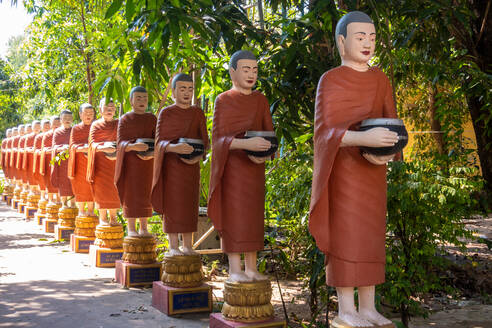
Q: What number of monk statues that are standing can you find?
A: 14